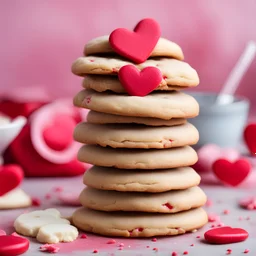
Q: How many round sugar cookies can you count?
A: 10